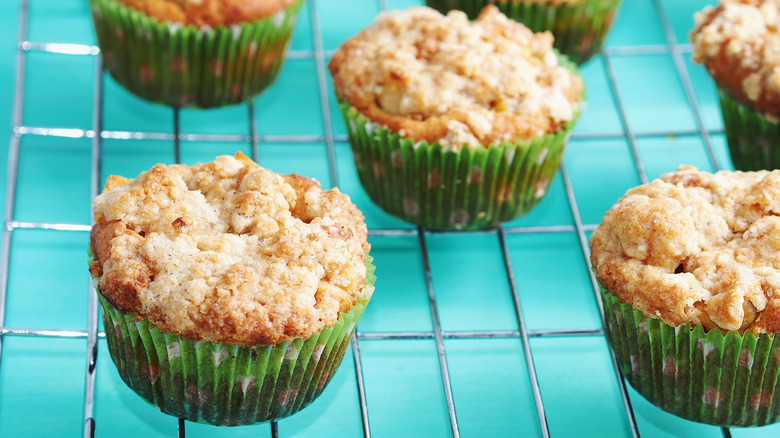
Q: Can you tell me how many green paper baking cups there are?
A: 6